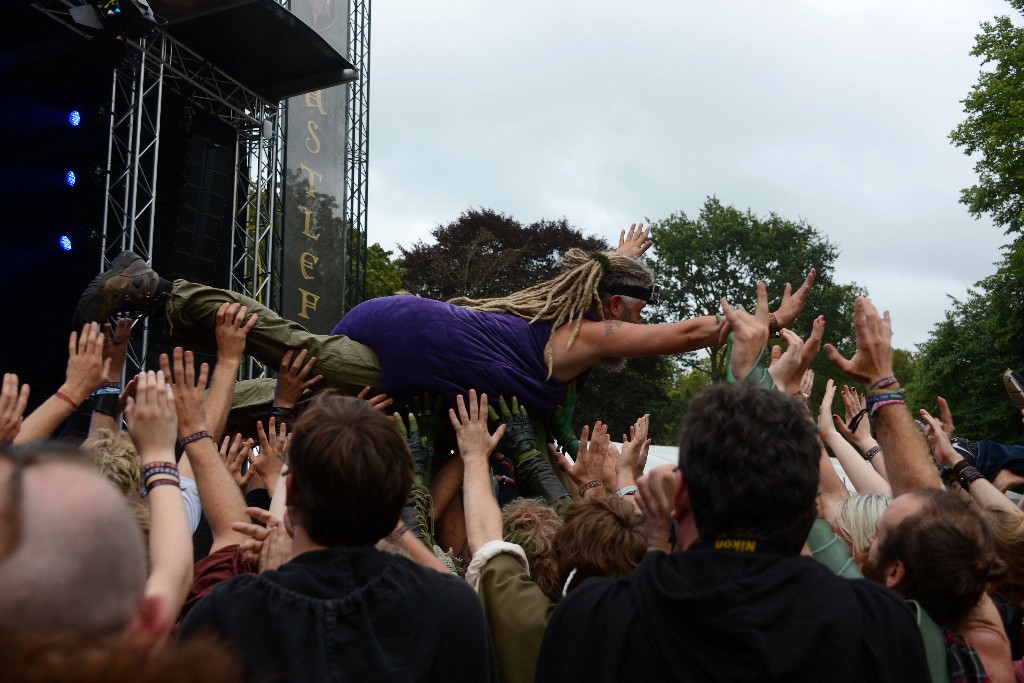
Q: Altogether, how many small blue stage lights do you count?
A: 3